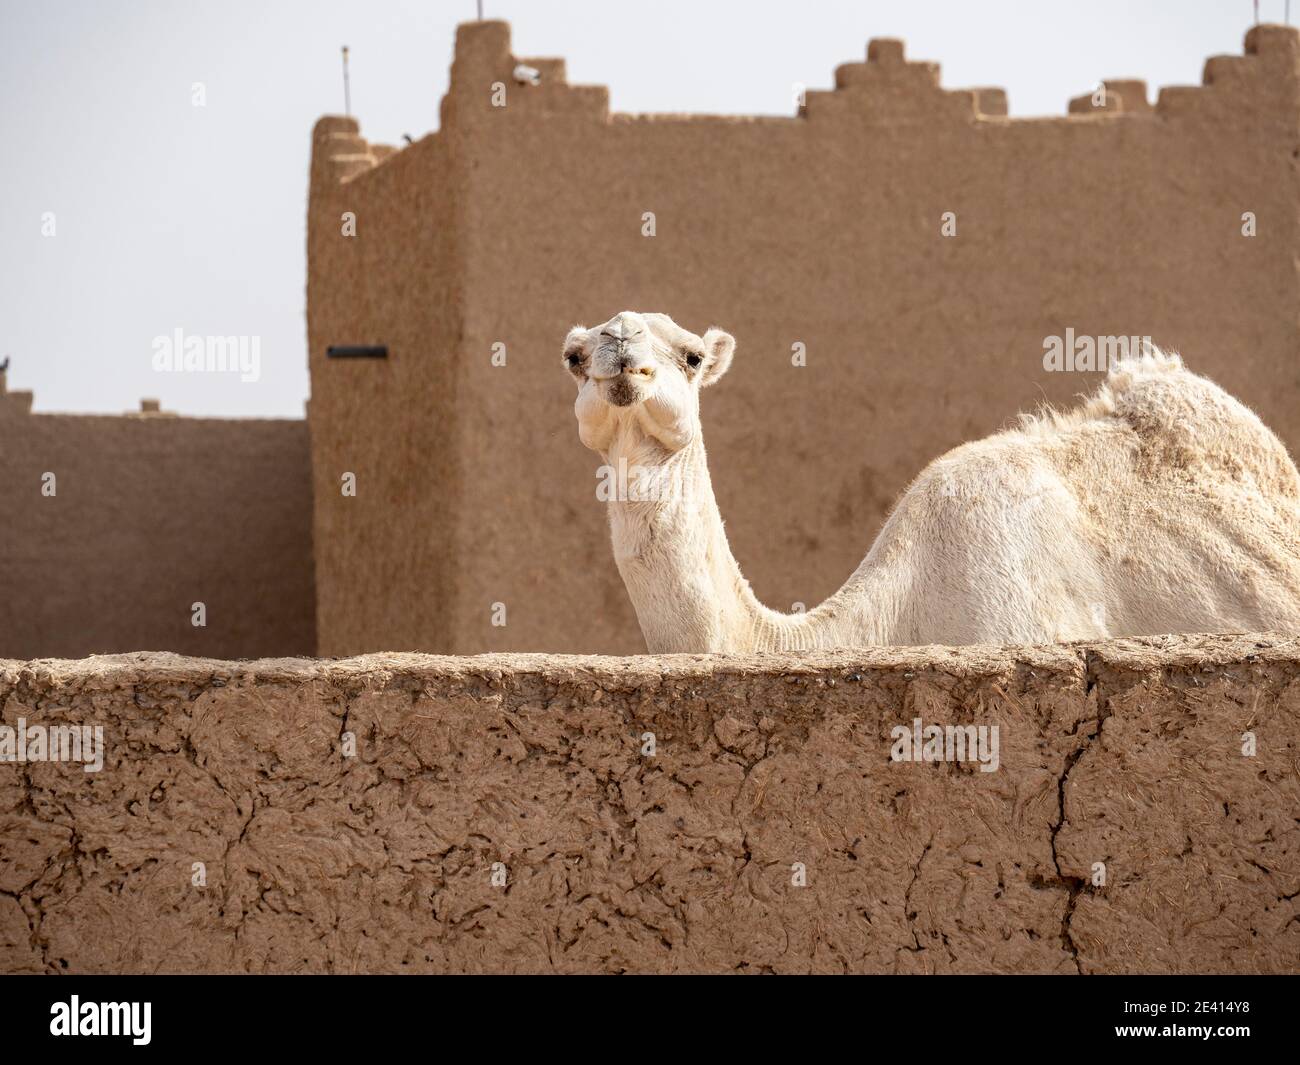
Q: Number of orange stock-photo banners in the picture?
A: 0